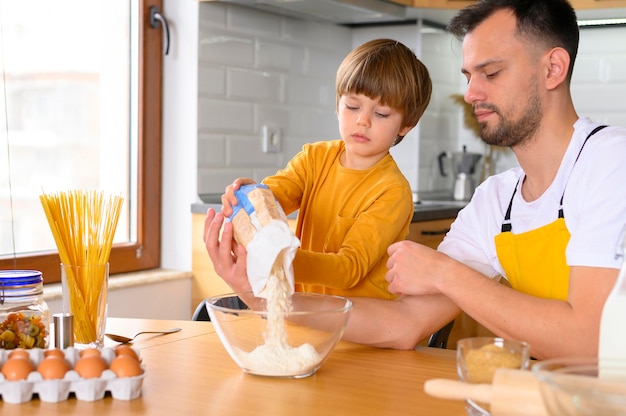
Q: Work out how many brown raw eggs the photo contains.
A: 8